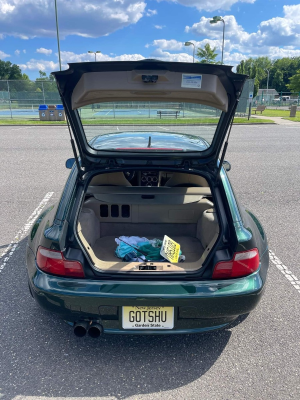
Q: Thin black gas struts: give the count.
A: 2